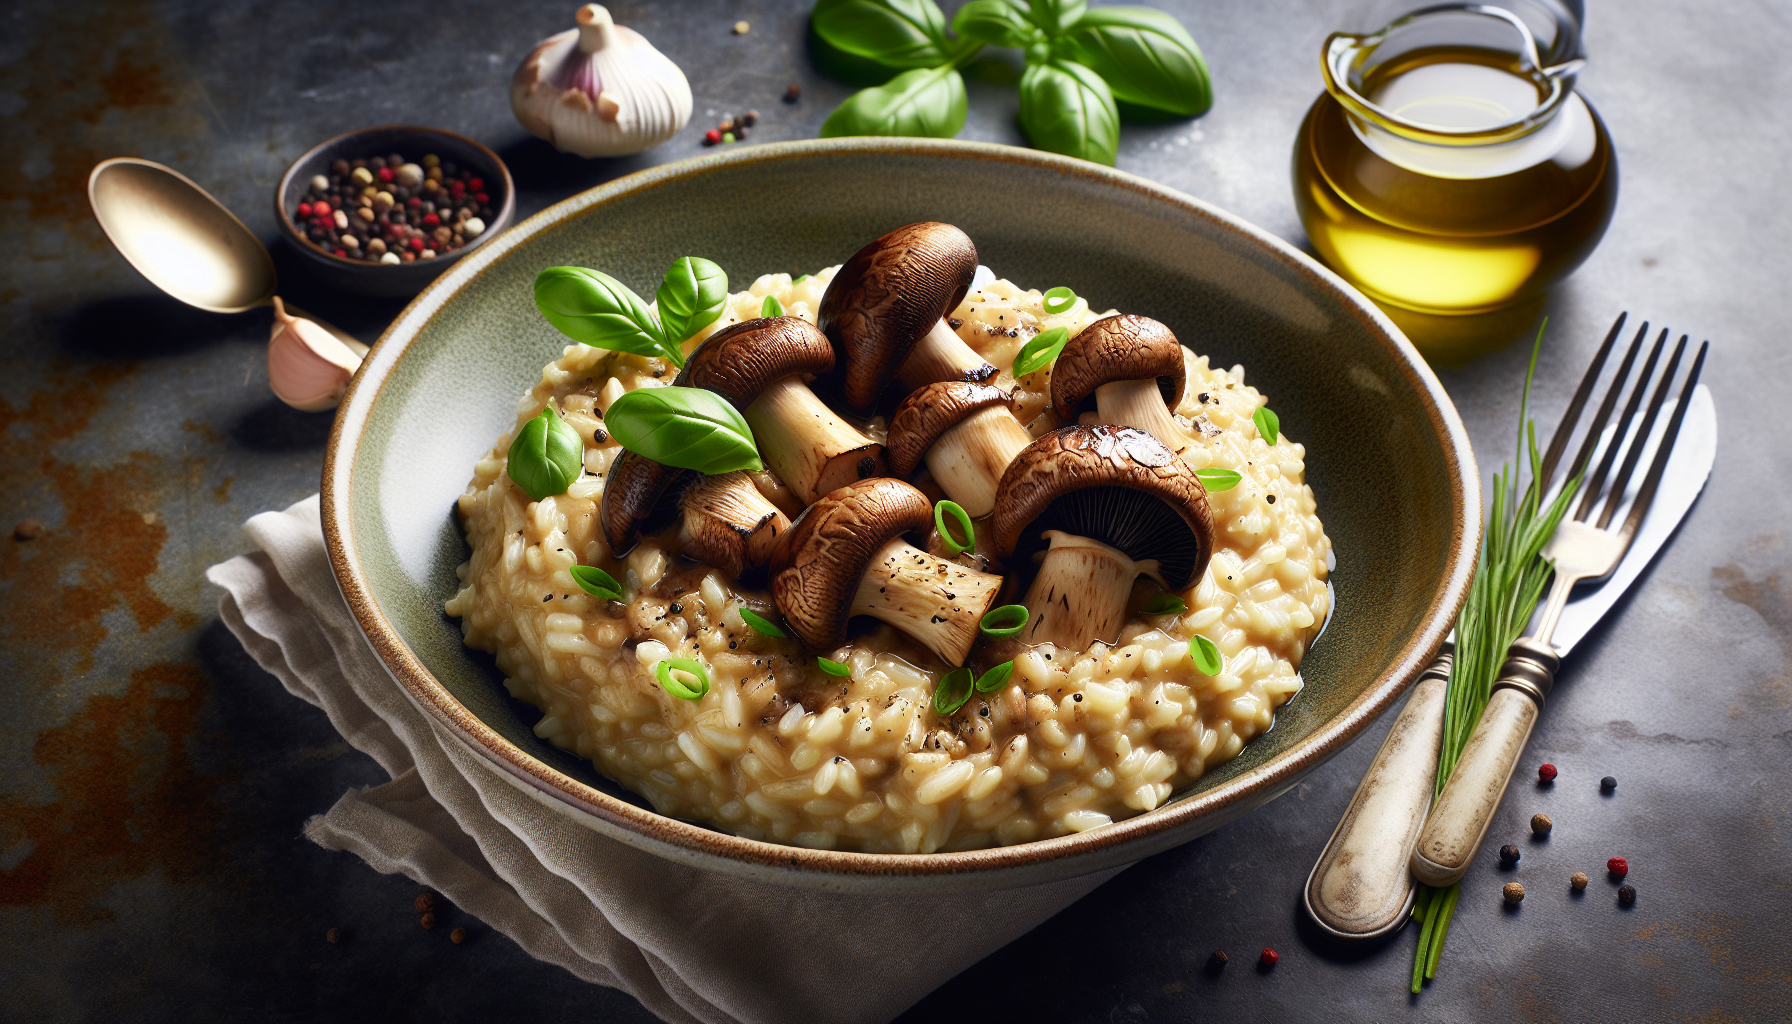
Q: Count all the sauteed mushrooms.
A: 7